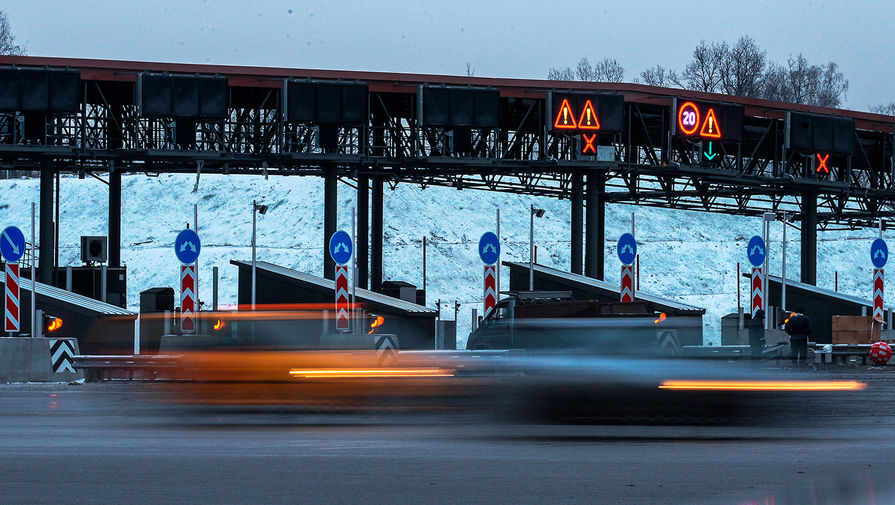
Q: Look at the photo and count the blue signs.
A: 7